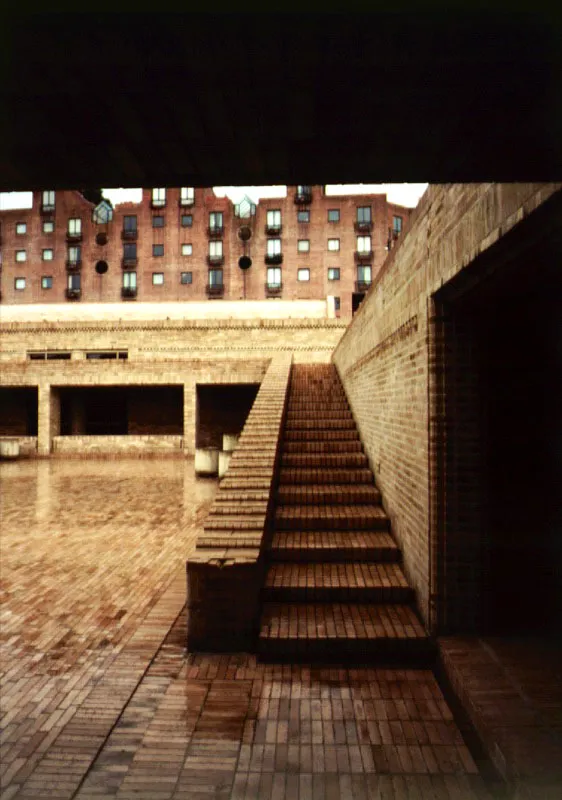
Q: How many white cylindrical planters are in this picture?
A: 4